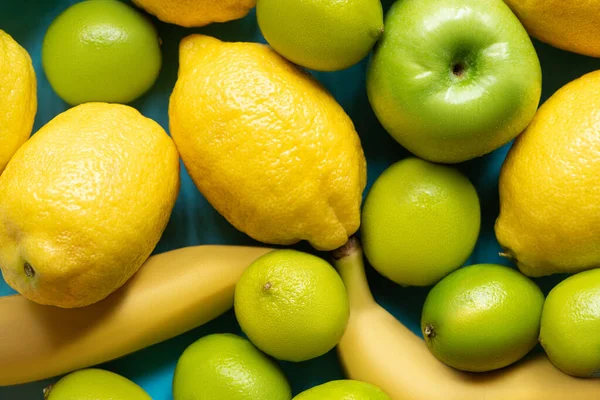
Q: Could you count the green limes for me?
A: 9